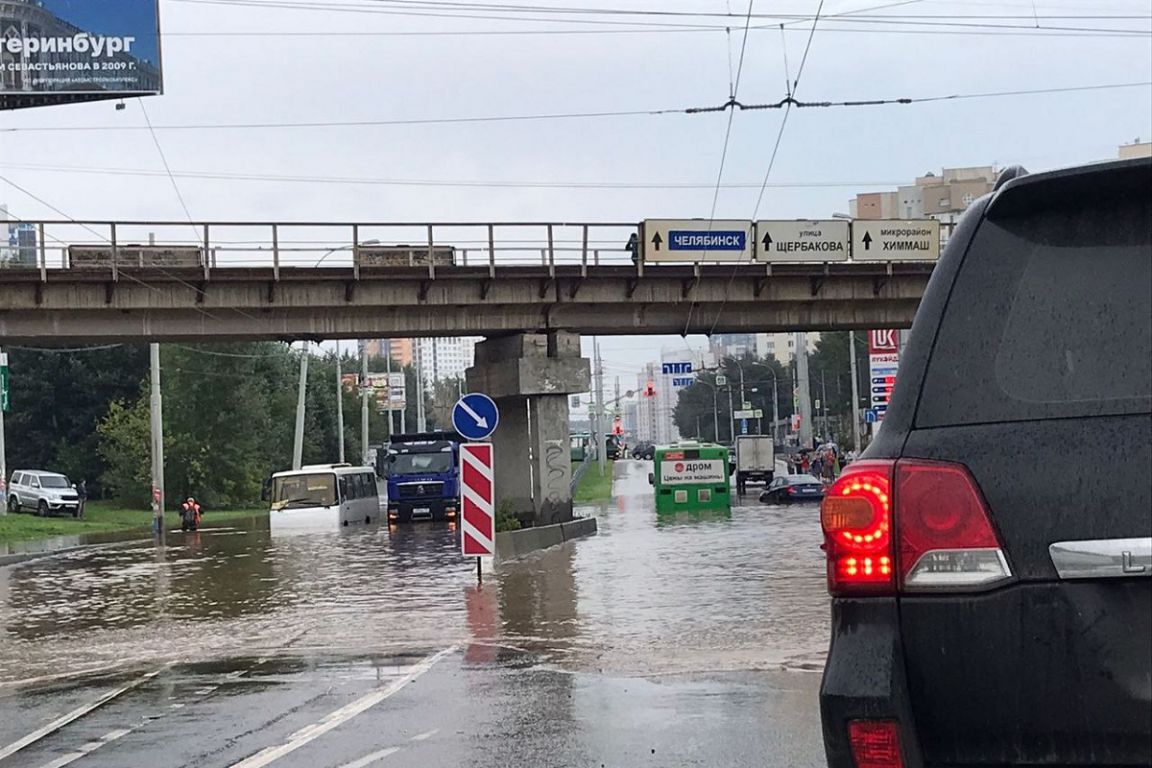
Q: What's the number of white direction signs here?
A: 3